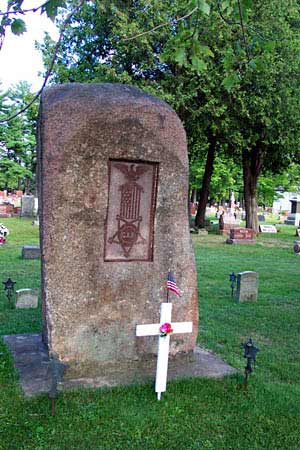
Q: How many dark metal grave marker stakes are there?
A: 4